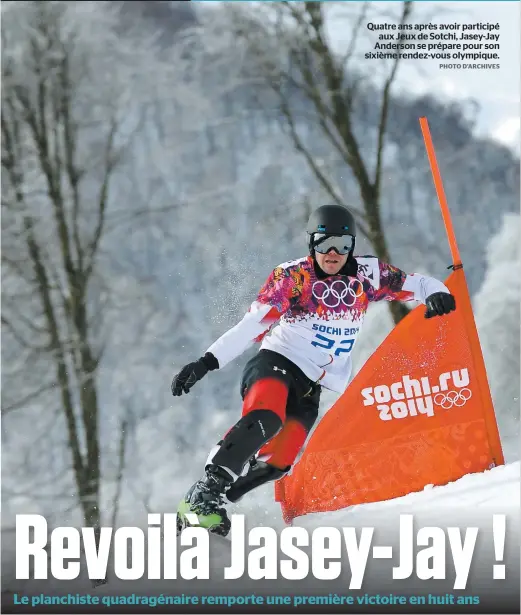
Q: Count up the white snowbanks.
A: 1